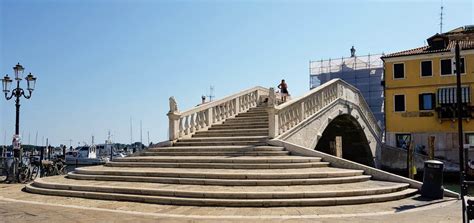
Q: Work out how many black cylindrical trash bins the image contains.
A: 1